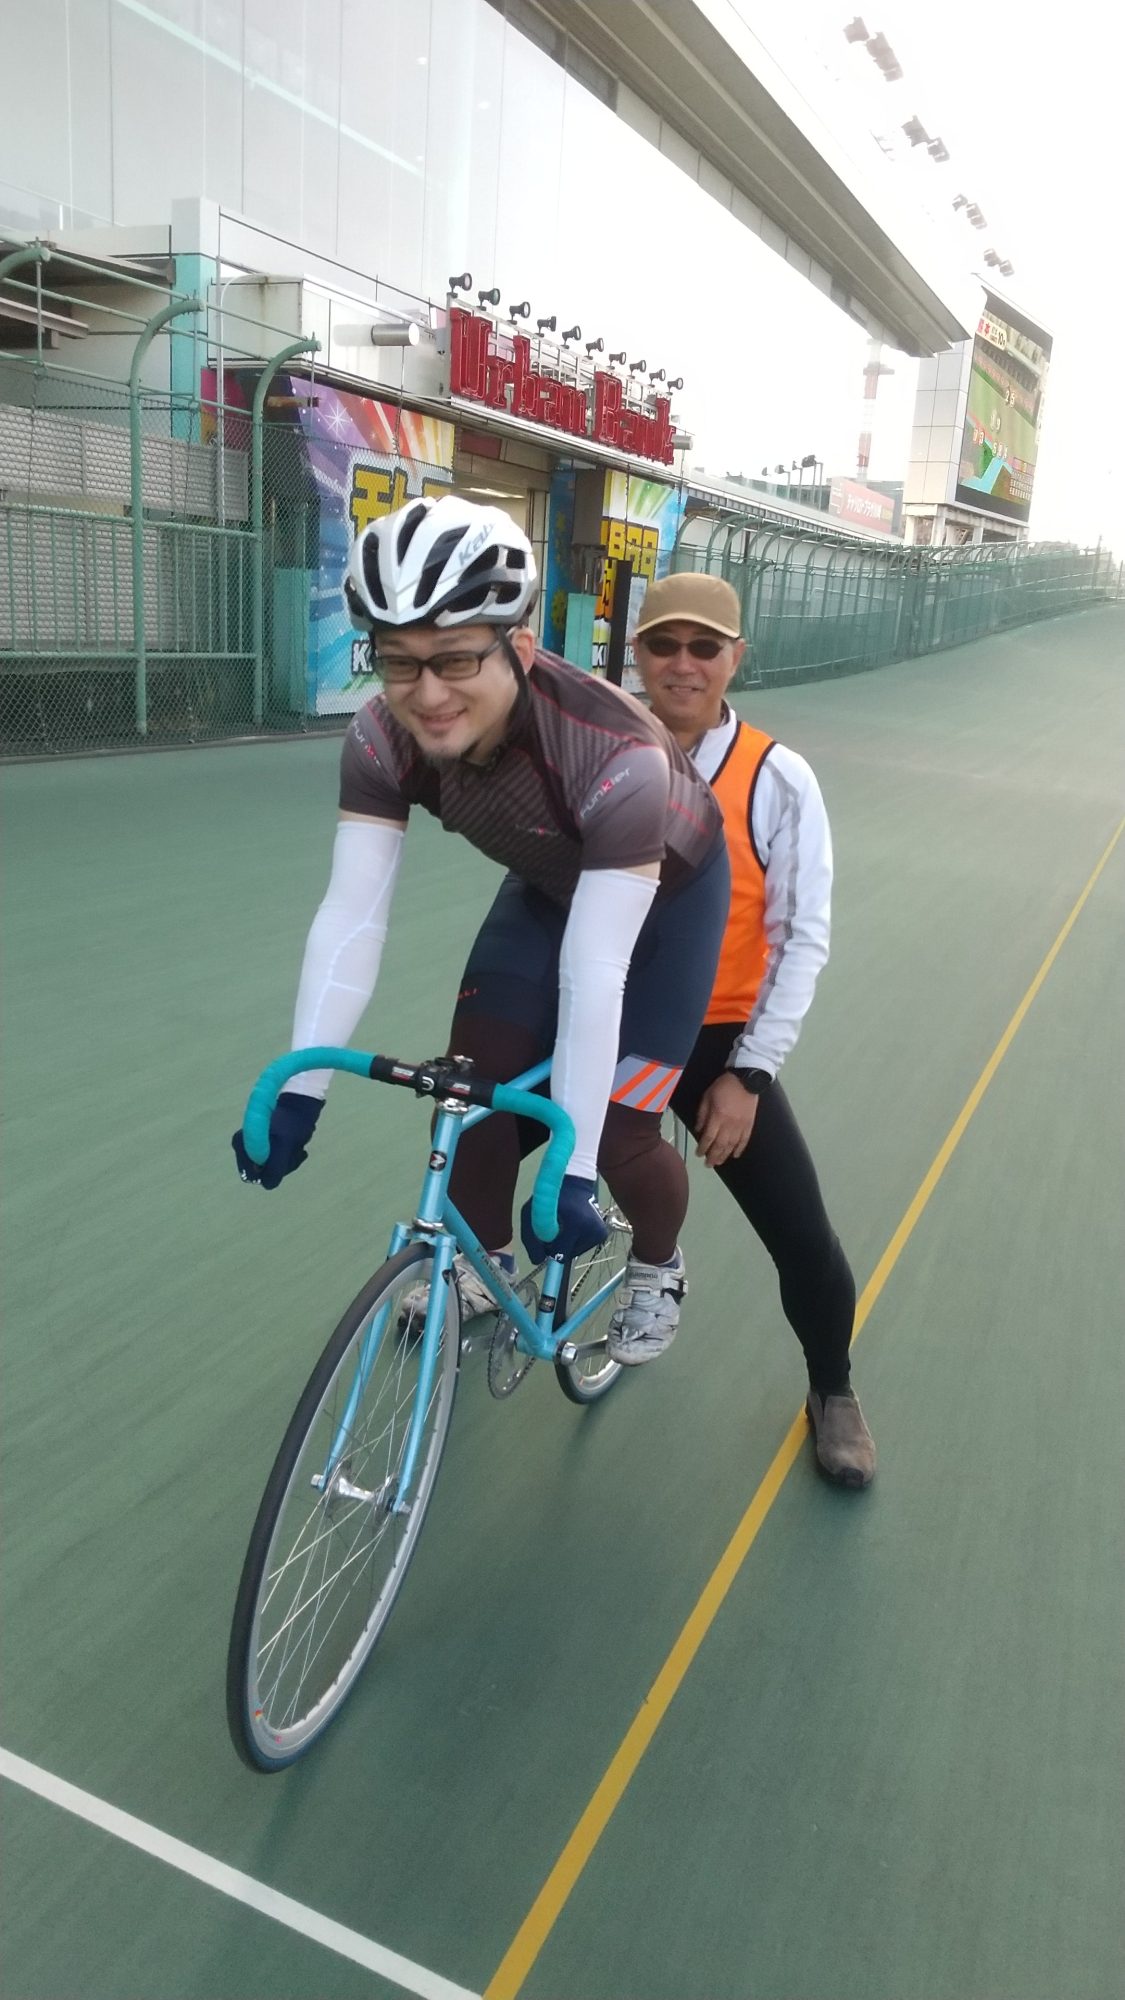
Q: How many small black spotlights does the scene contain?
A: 10